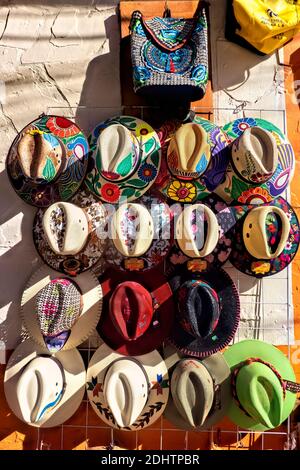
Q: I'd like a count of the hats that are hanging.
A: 15